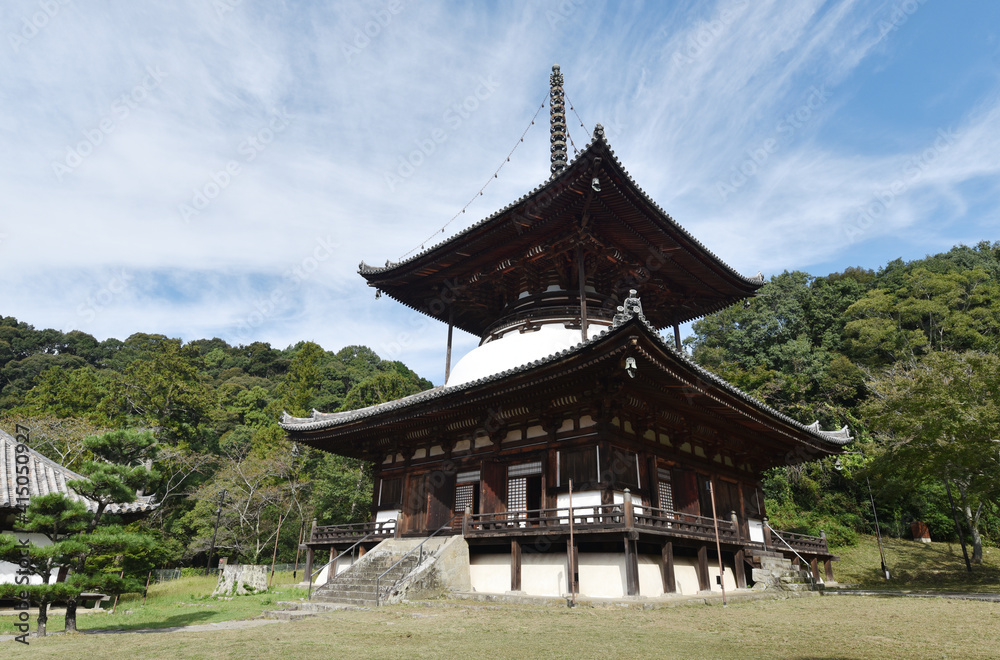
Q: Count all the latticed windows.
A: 3